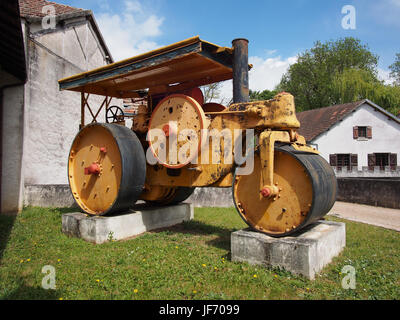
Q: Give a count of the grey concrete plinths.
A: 2